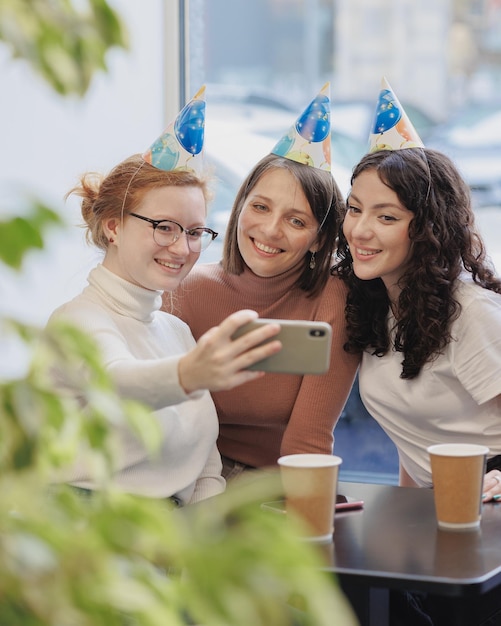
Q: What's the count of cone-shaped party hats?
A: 3